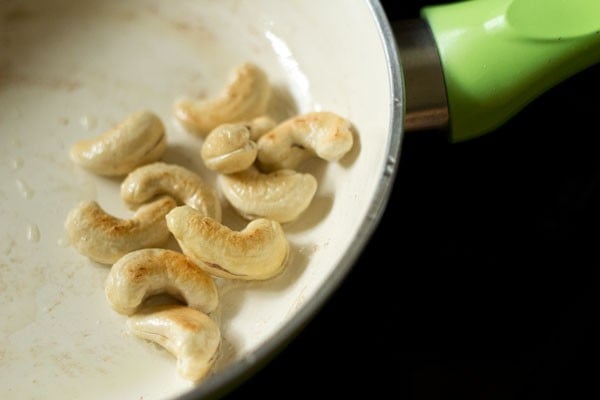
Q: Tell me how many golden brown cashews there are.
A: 10